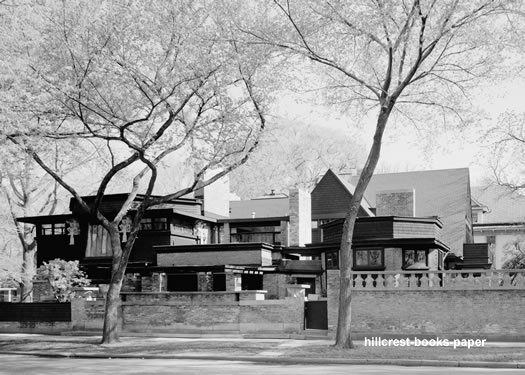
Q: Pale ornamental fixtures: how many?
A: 2